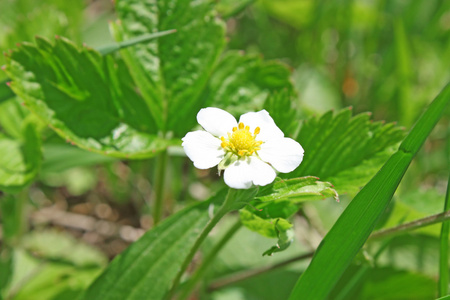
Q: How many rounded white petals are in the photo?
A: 5